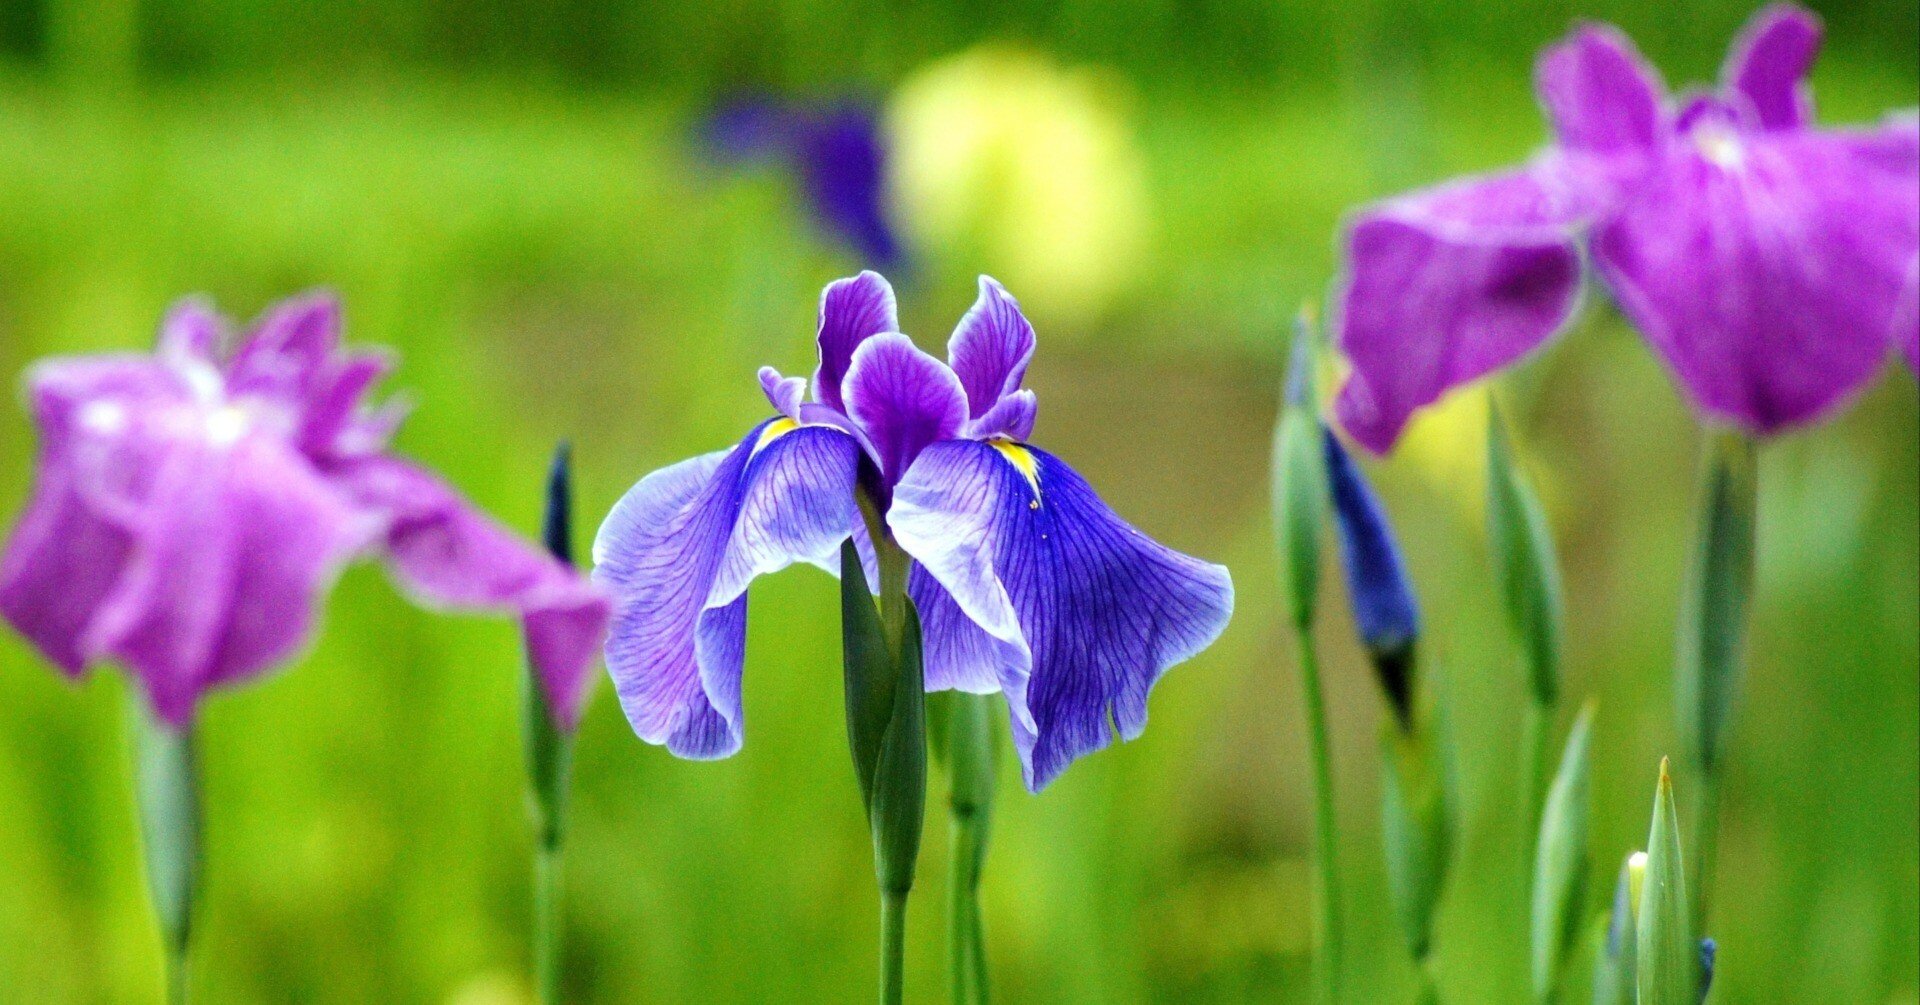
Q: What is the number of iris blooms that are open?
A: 3